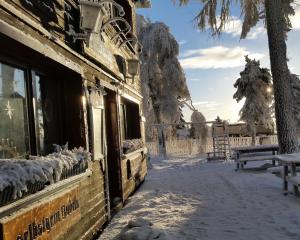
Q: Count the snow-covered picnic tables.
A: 2